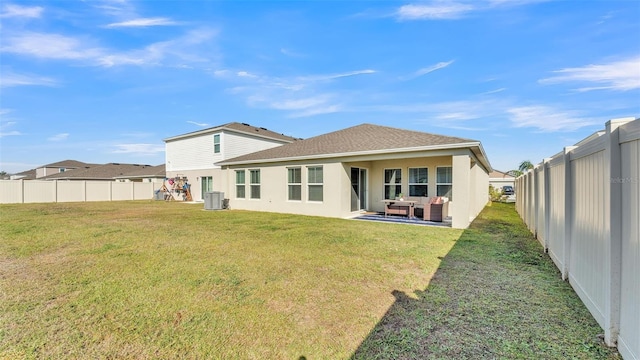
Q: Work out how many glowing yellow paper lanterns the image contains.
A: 0